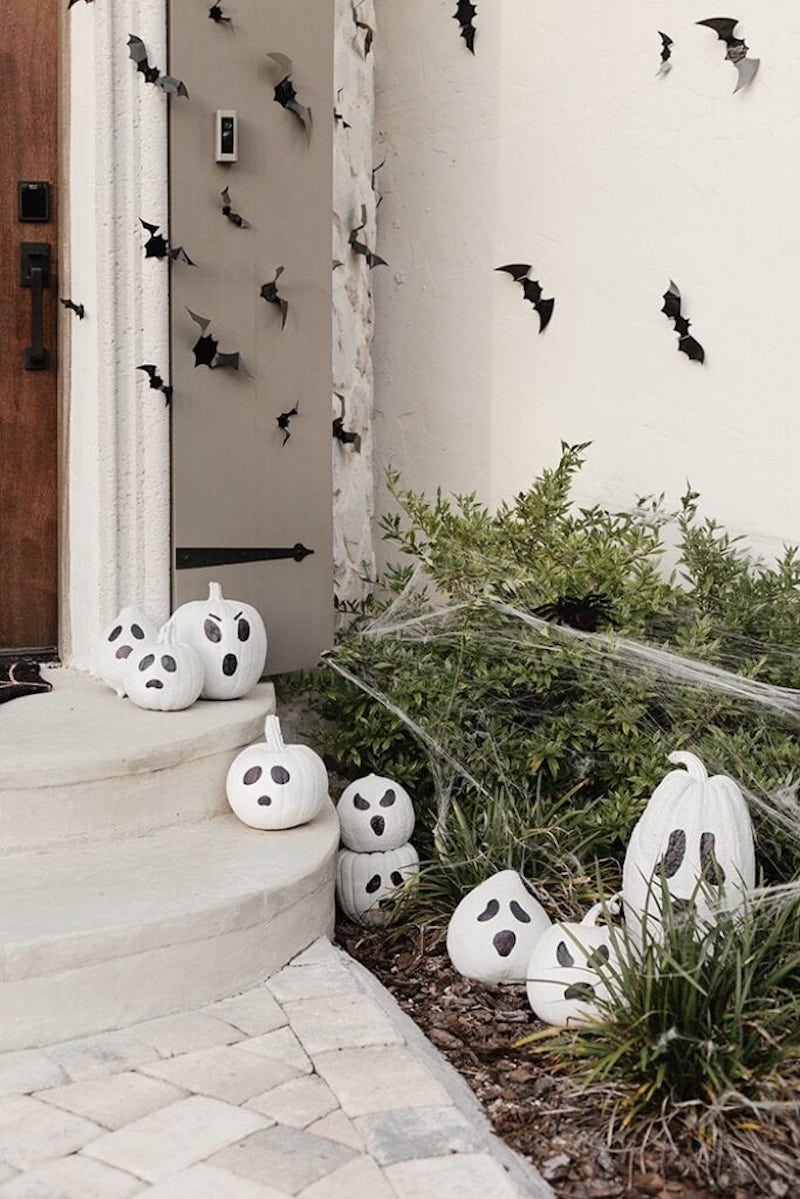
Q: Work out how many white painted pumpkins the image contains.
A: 9